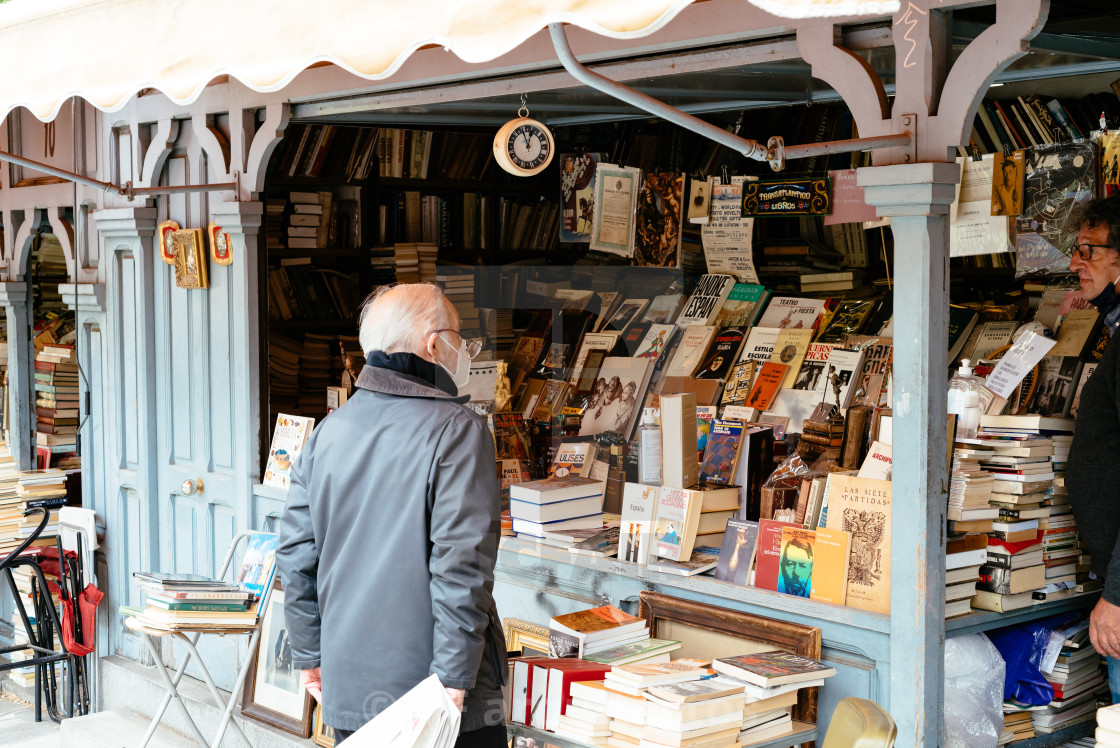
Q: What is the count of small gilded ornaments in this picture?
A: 3